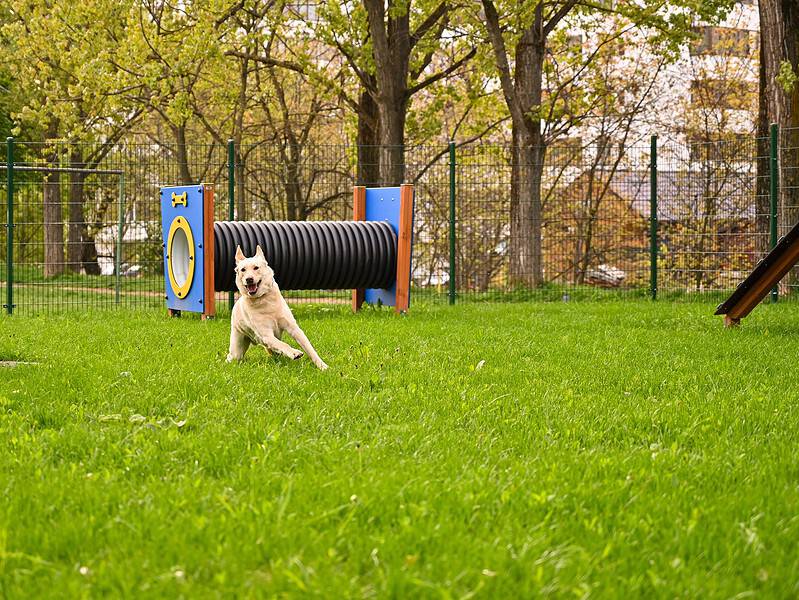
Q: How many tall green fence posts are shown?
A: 5